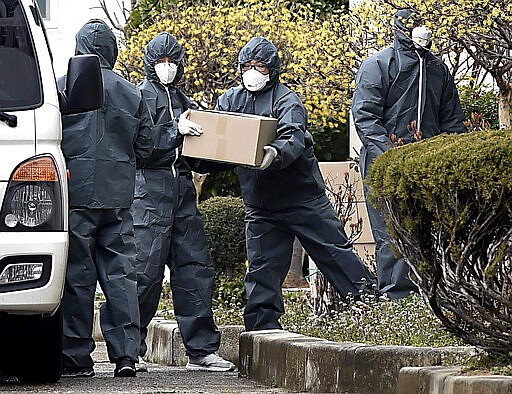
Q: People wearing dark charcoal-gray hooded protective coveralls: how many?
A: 4